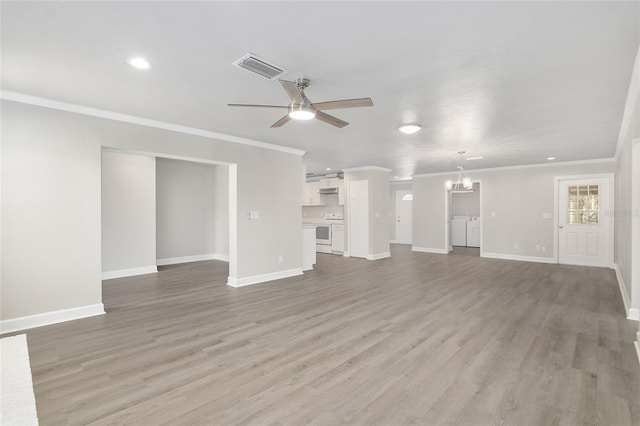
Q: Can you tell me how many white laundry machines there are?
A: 2